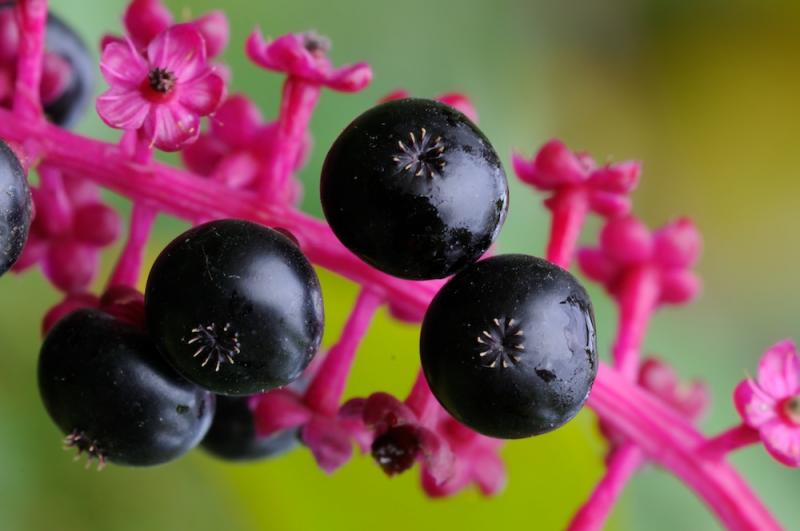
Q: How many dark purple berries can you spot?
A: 7